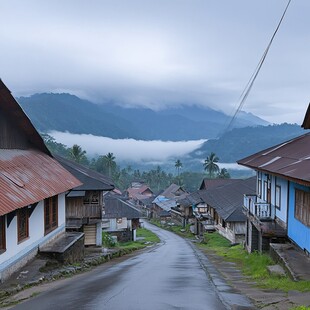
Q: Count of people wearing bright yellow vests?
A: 0